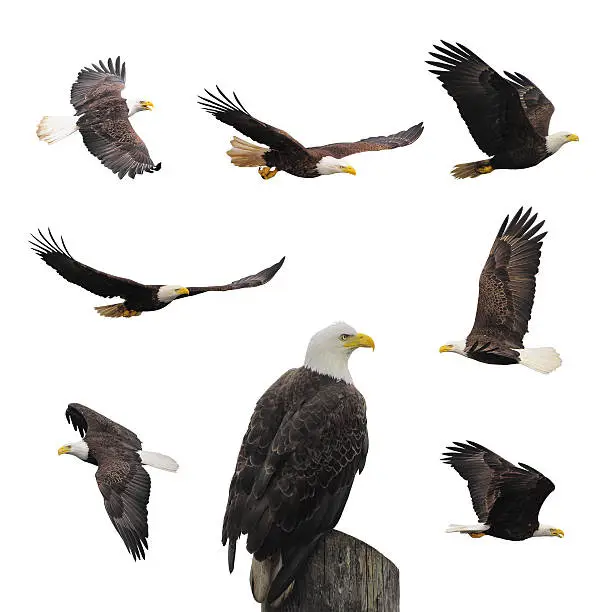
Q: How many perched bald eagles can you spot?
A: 1